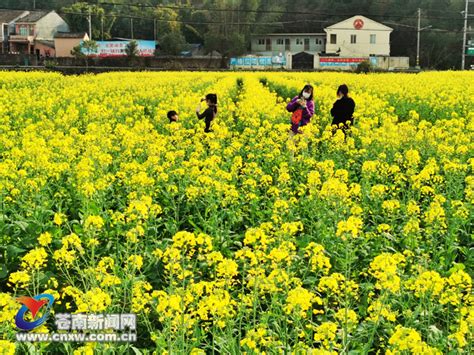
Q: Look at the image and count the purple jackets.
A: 1